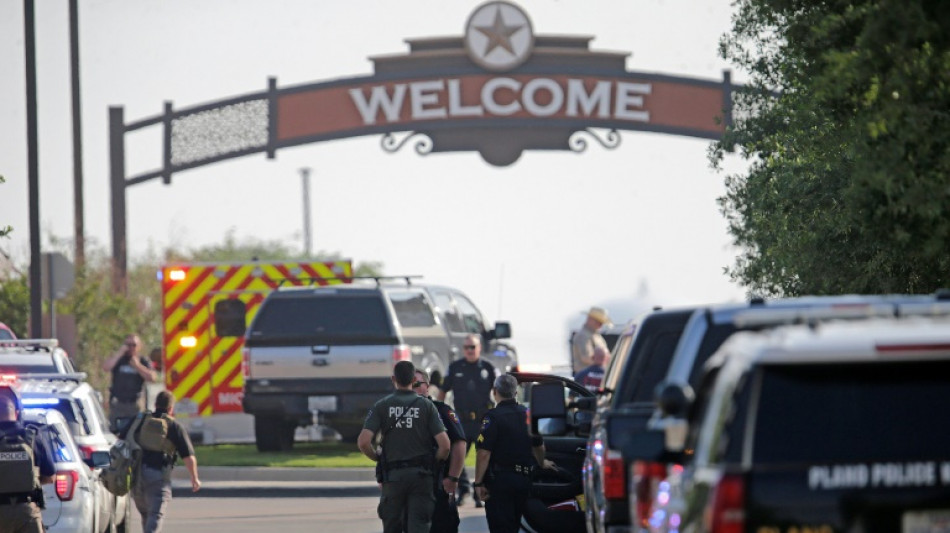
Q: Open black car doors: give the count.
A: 1